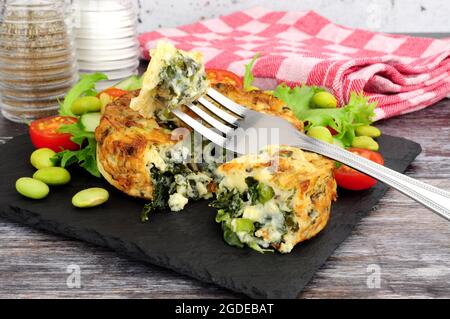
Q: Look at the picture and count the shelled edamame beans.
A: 9